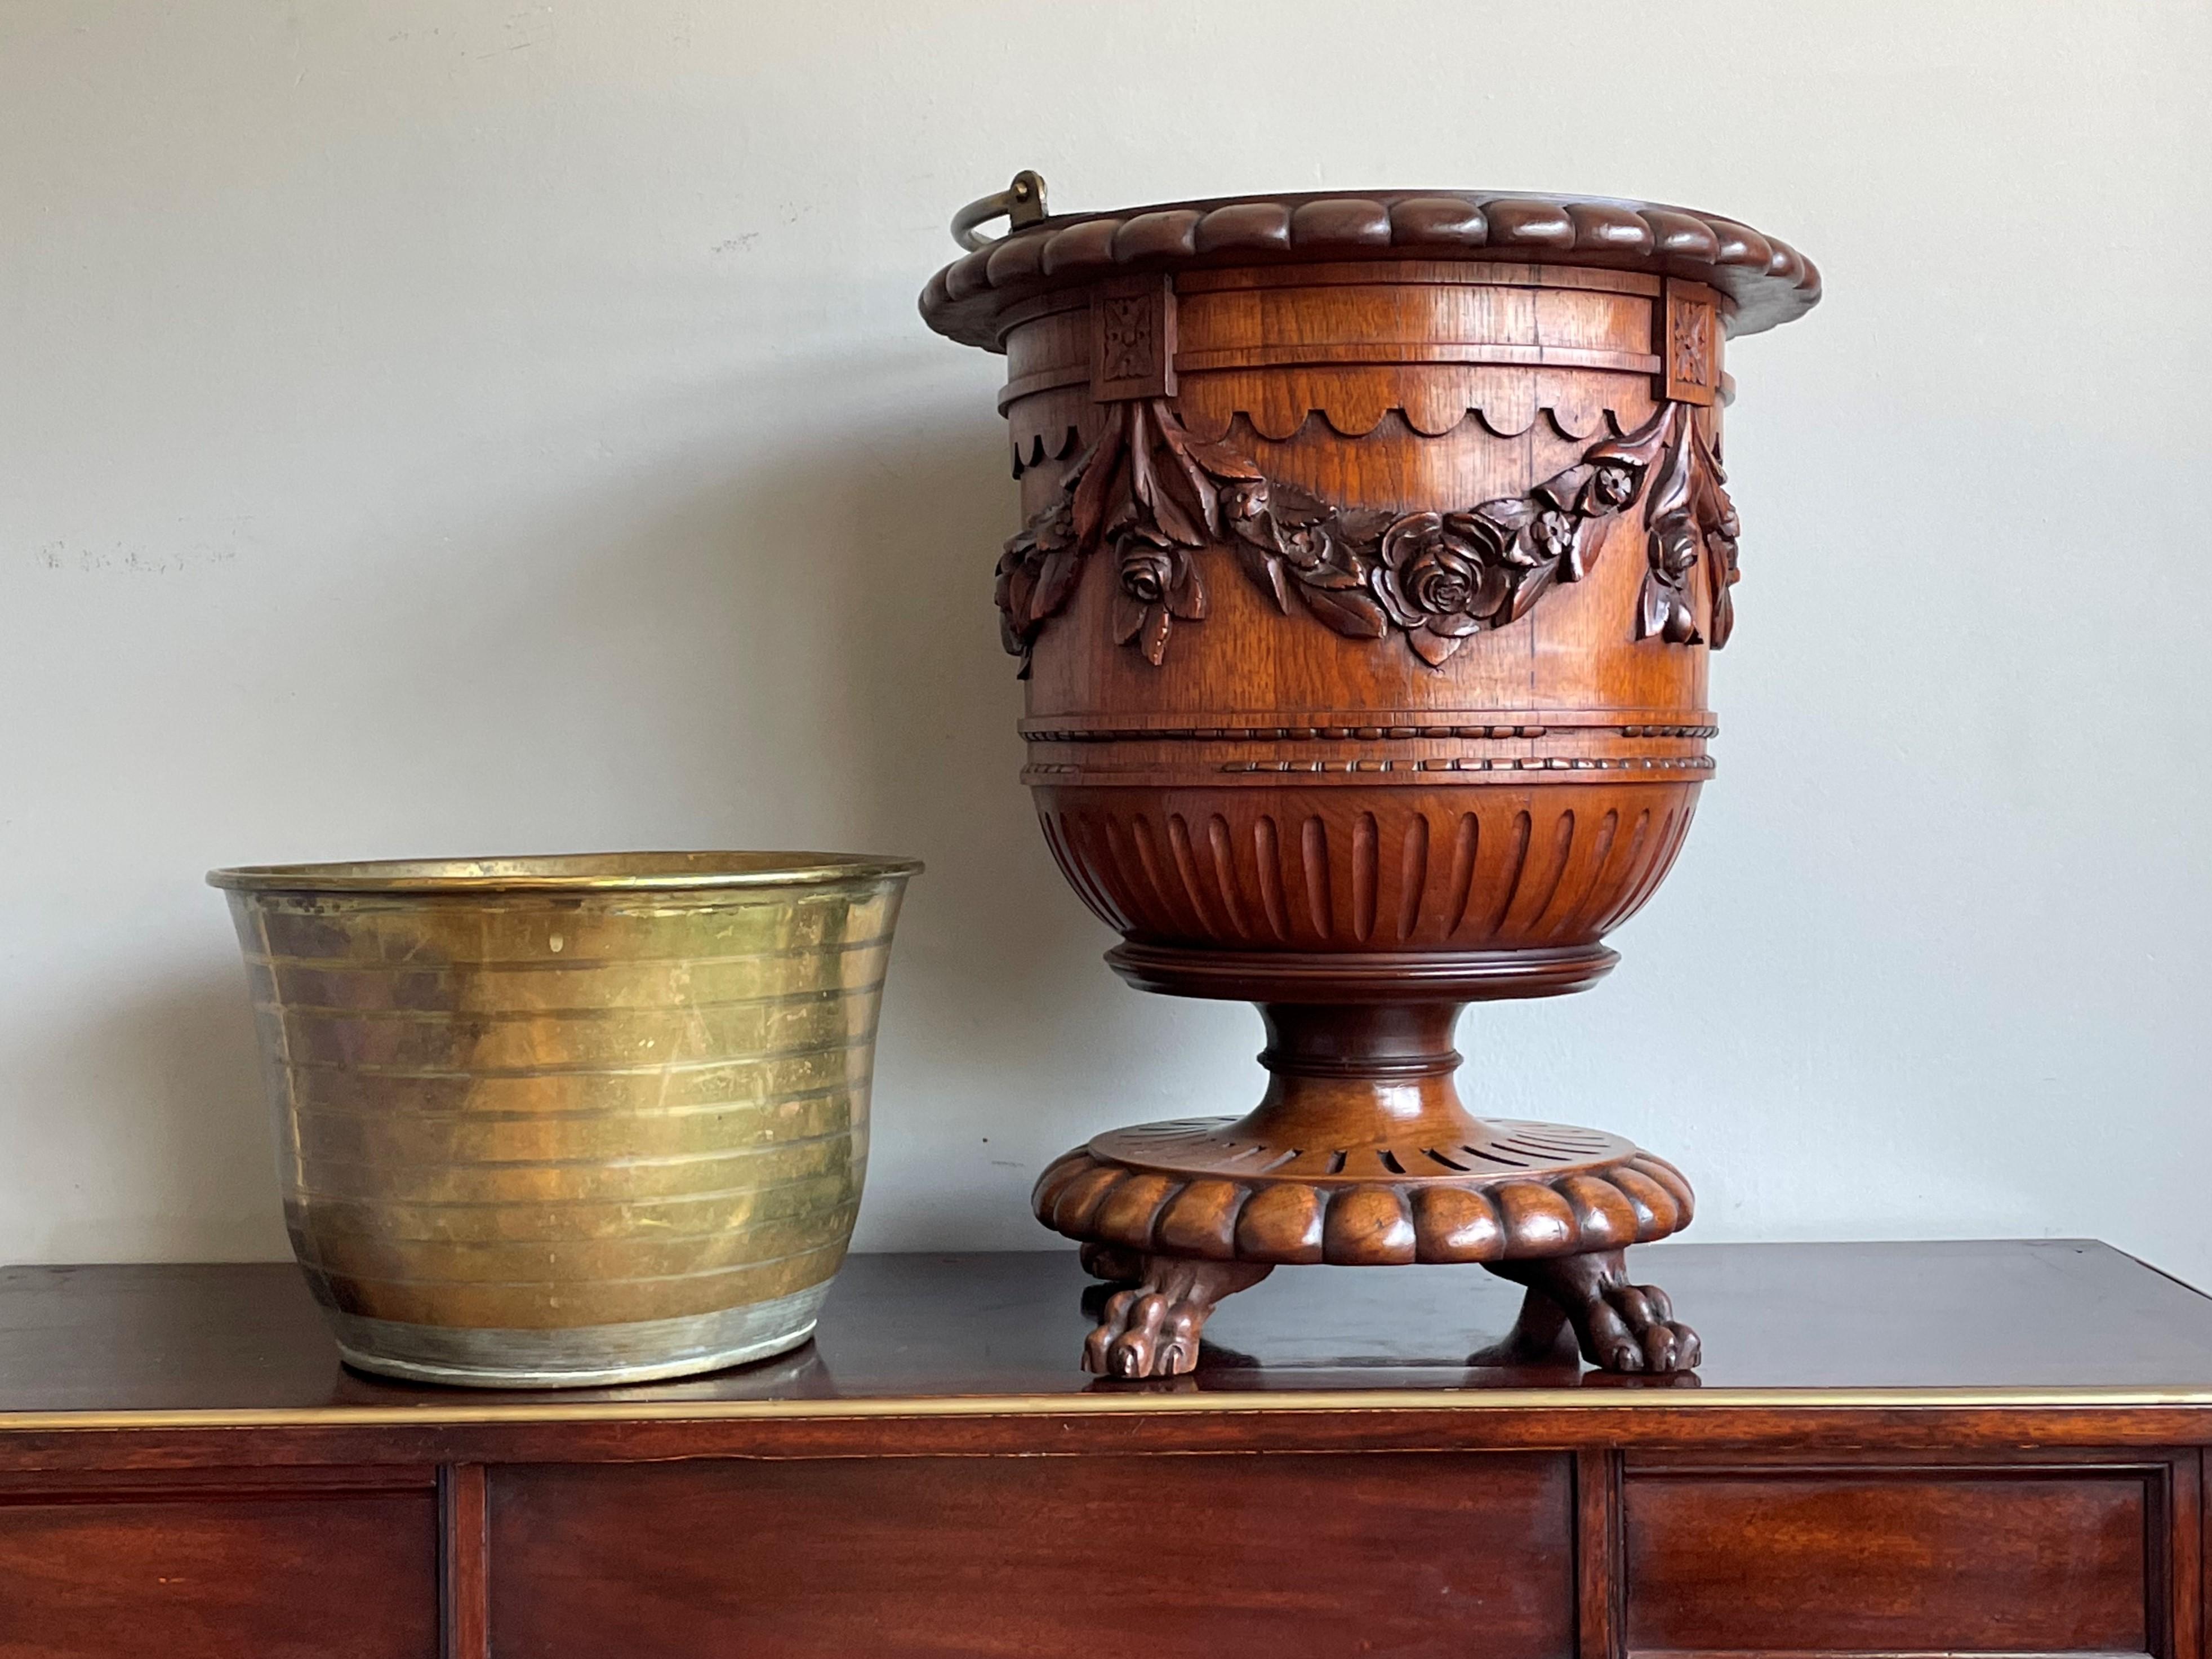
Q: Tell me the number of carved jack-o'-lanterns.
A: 0